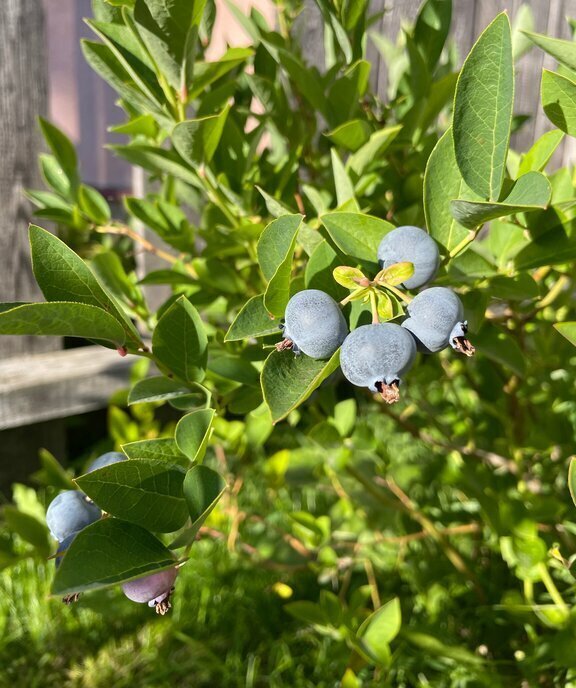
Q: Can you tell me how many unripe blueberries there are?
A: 1